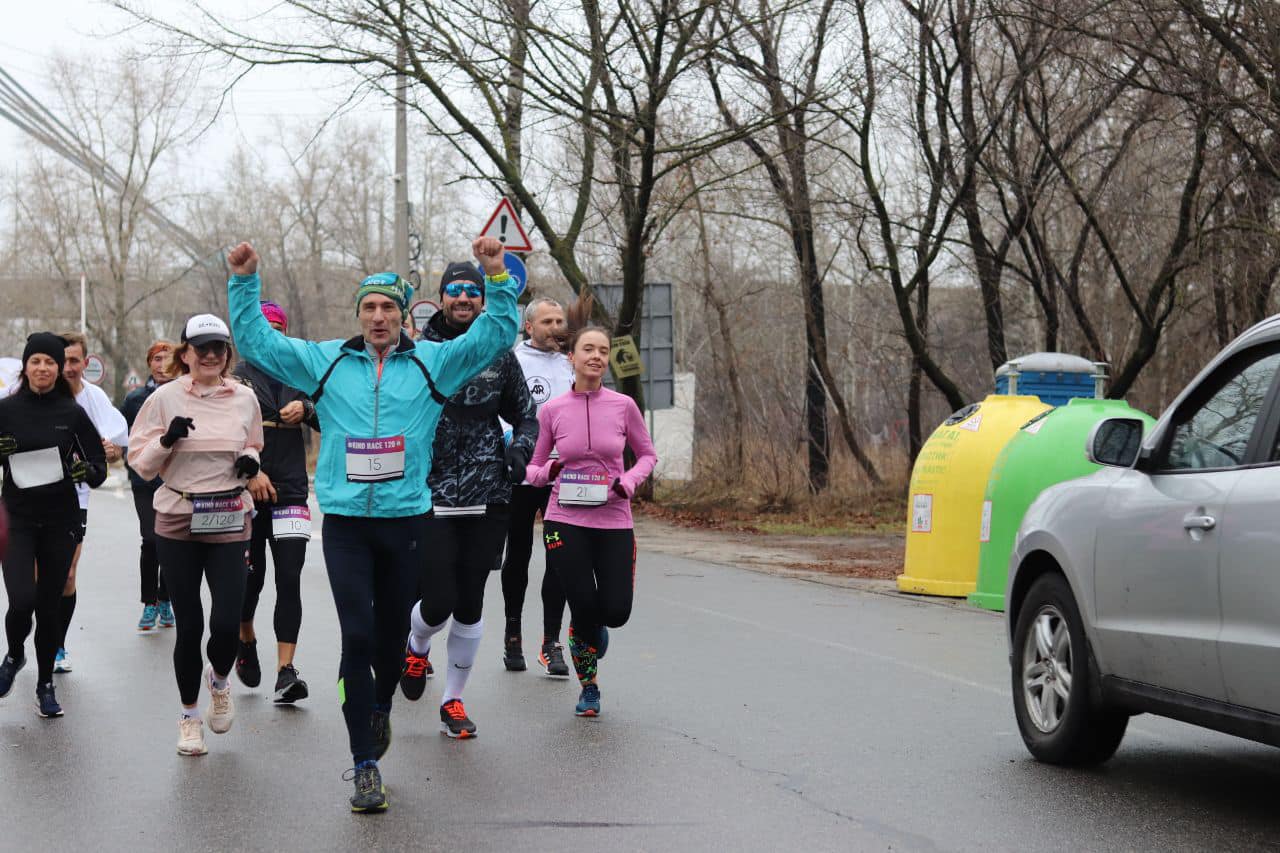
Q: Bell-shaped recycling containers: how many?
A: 2